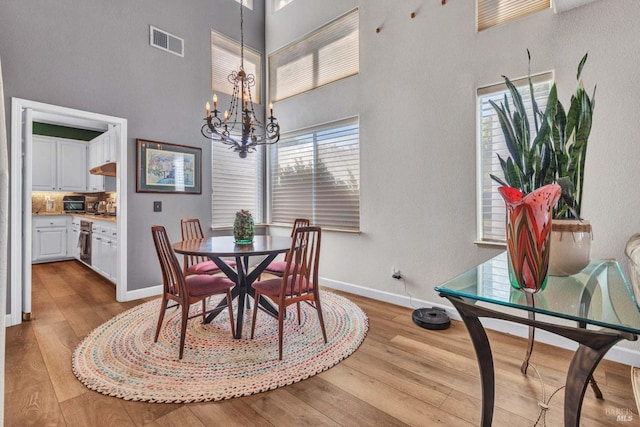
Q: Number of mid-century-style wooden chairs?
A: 4